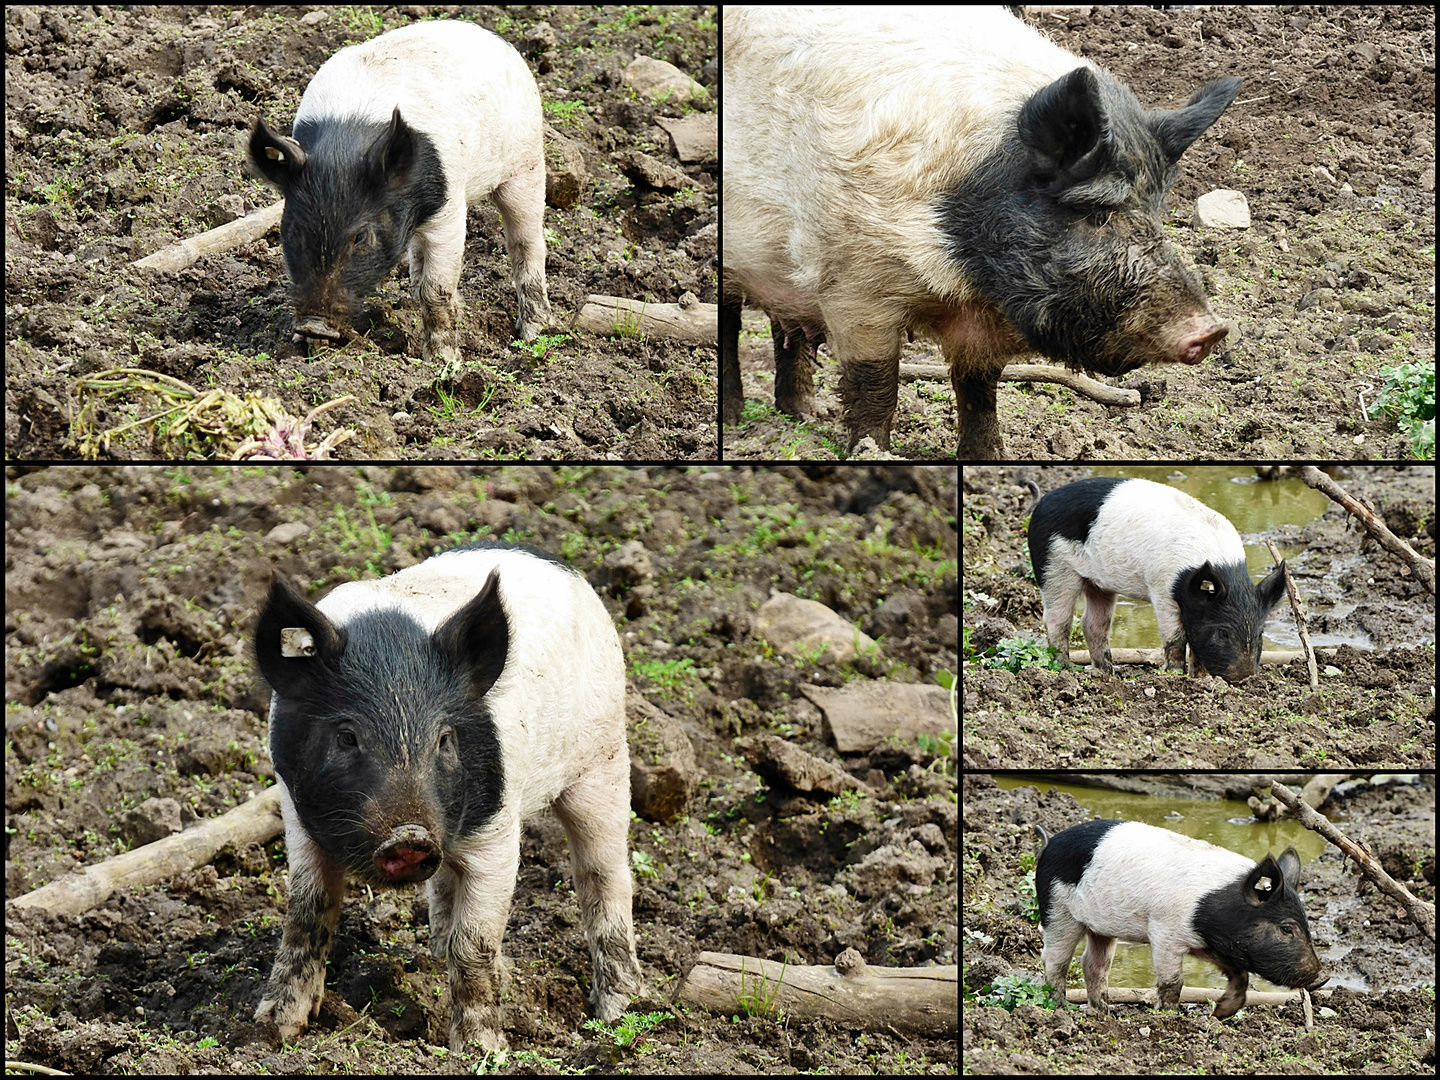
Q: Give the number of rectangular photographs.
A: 5